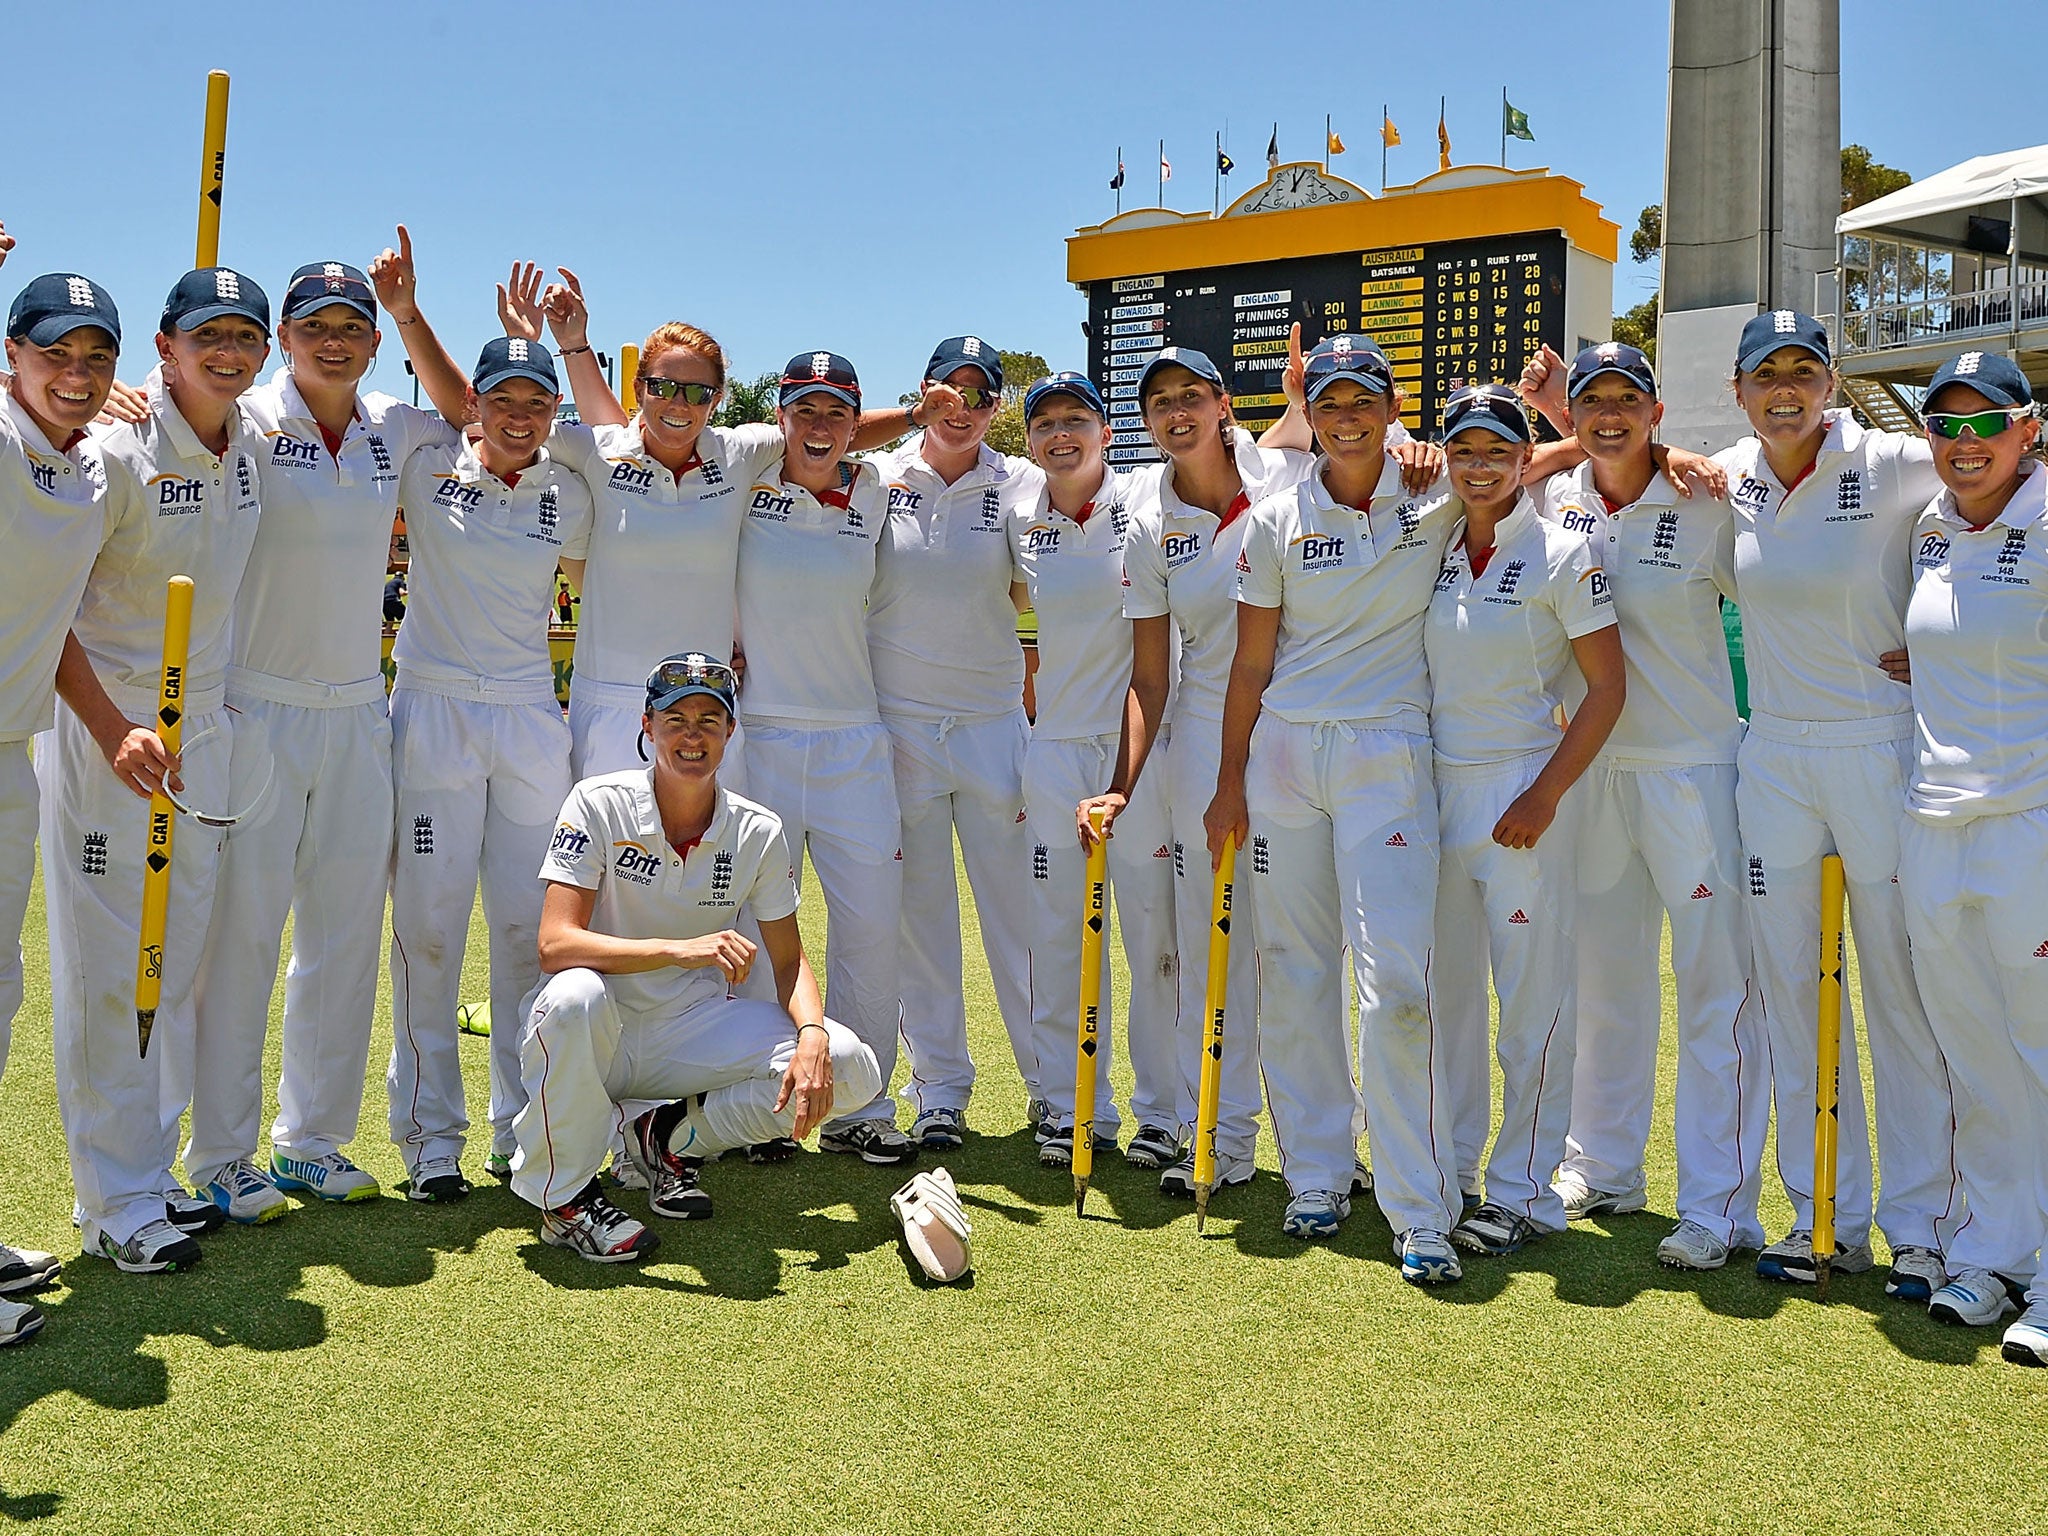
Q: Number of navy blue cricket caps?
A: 14